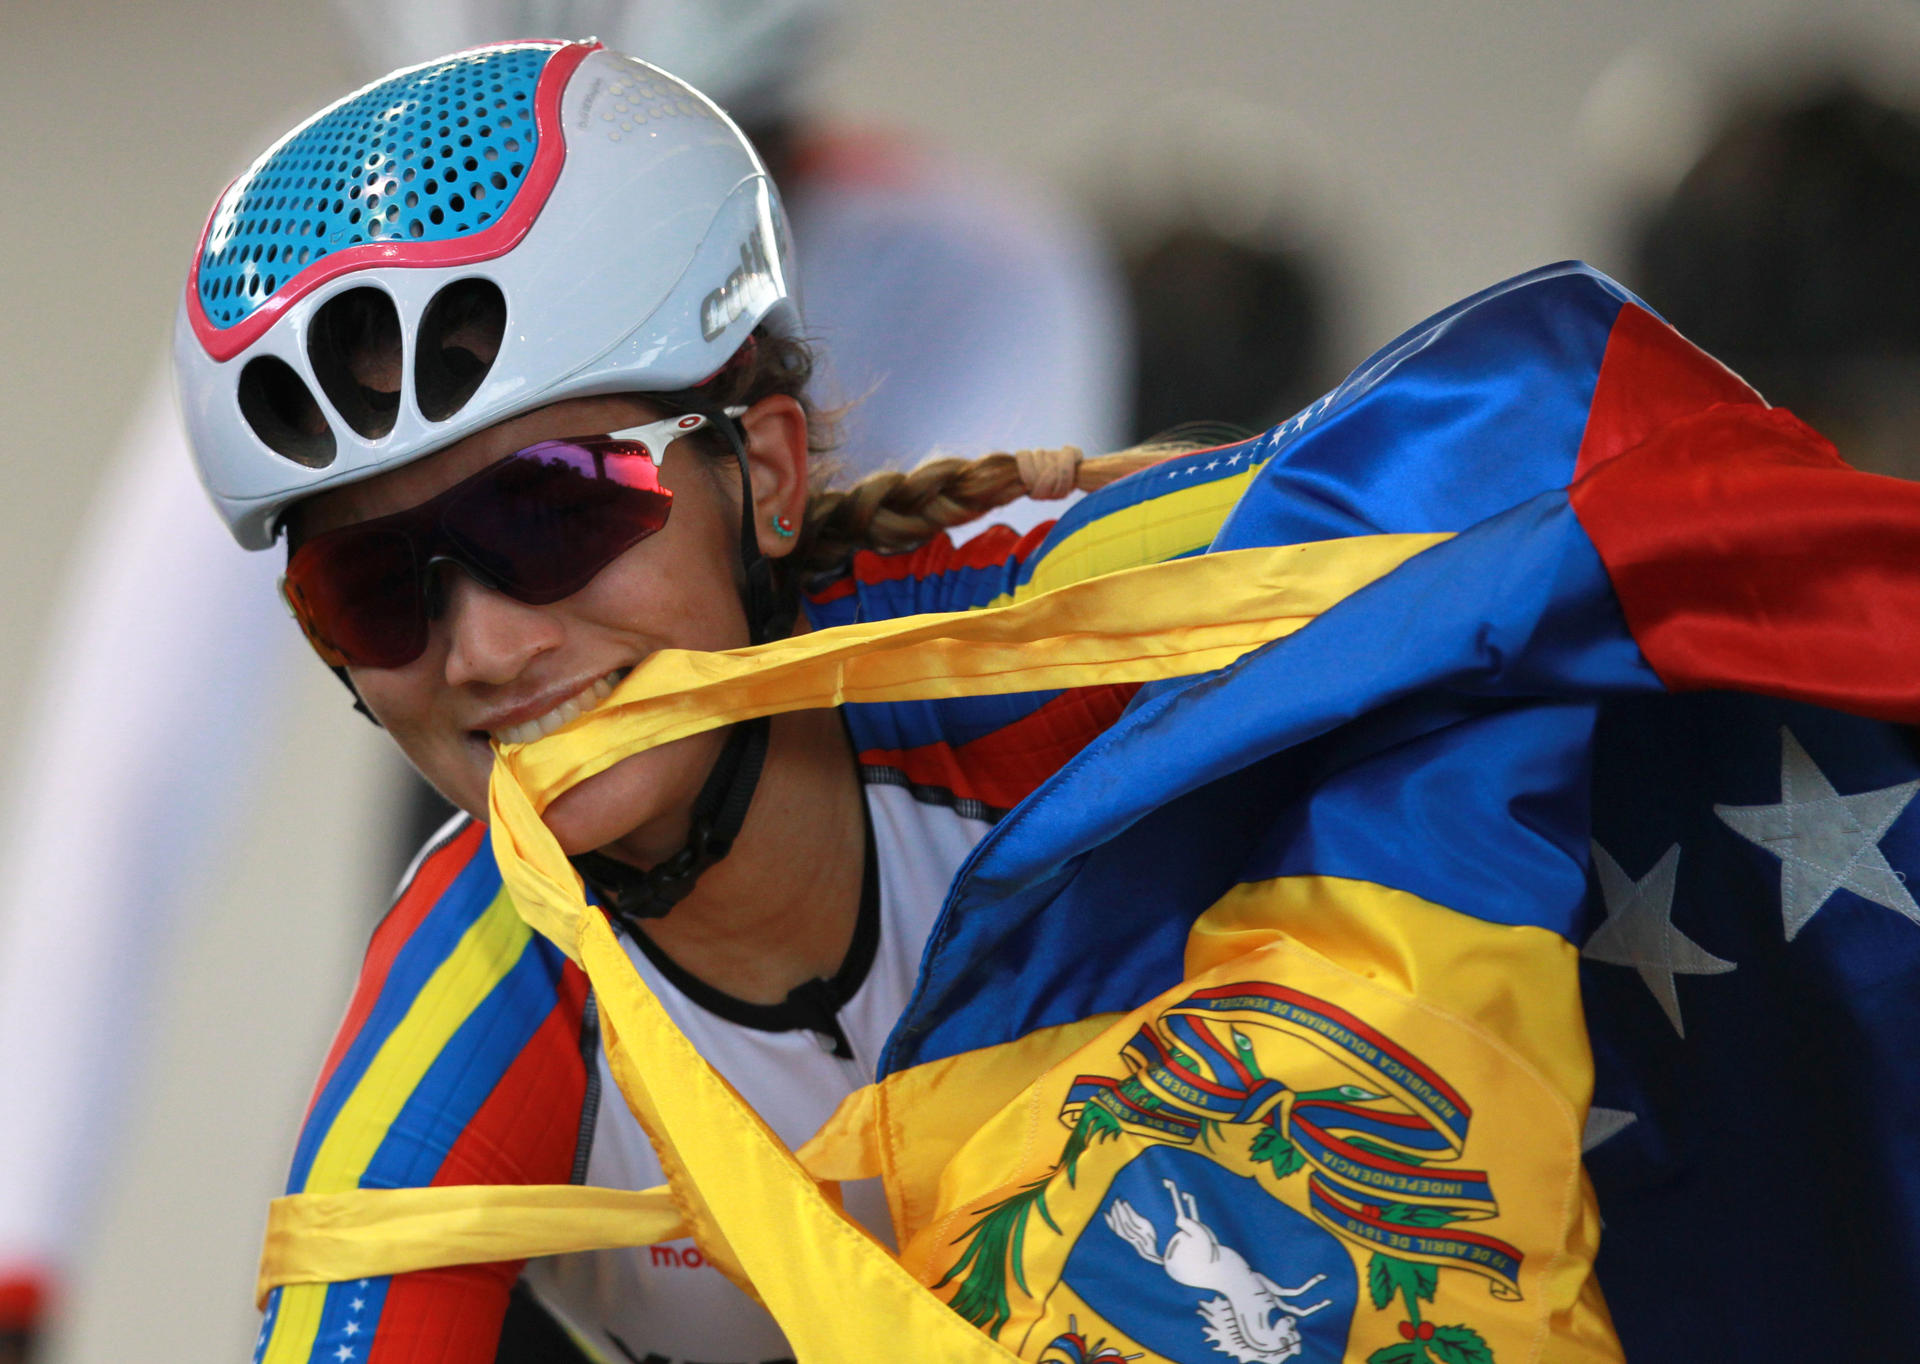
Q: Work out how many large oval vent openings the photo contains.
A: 3